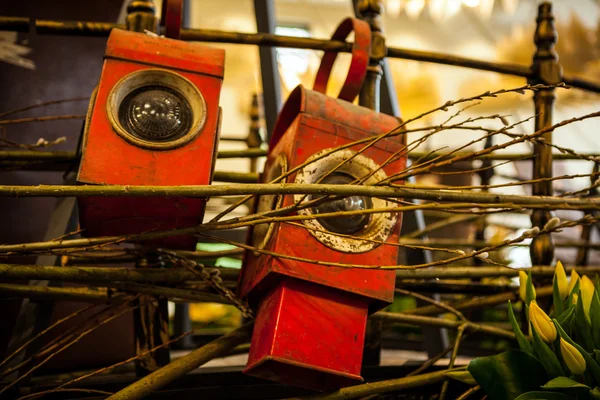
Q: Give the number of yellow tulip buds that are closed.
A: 6